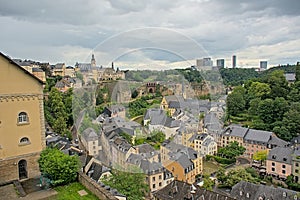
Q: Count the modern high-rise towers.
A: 4